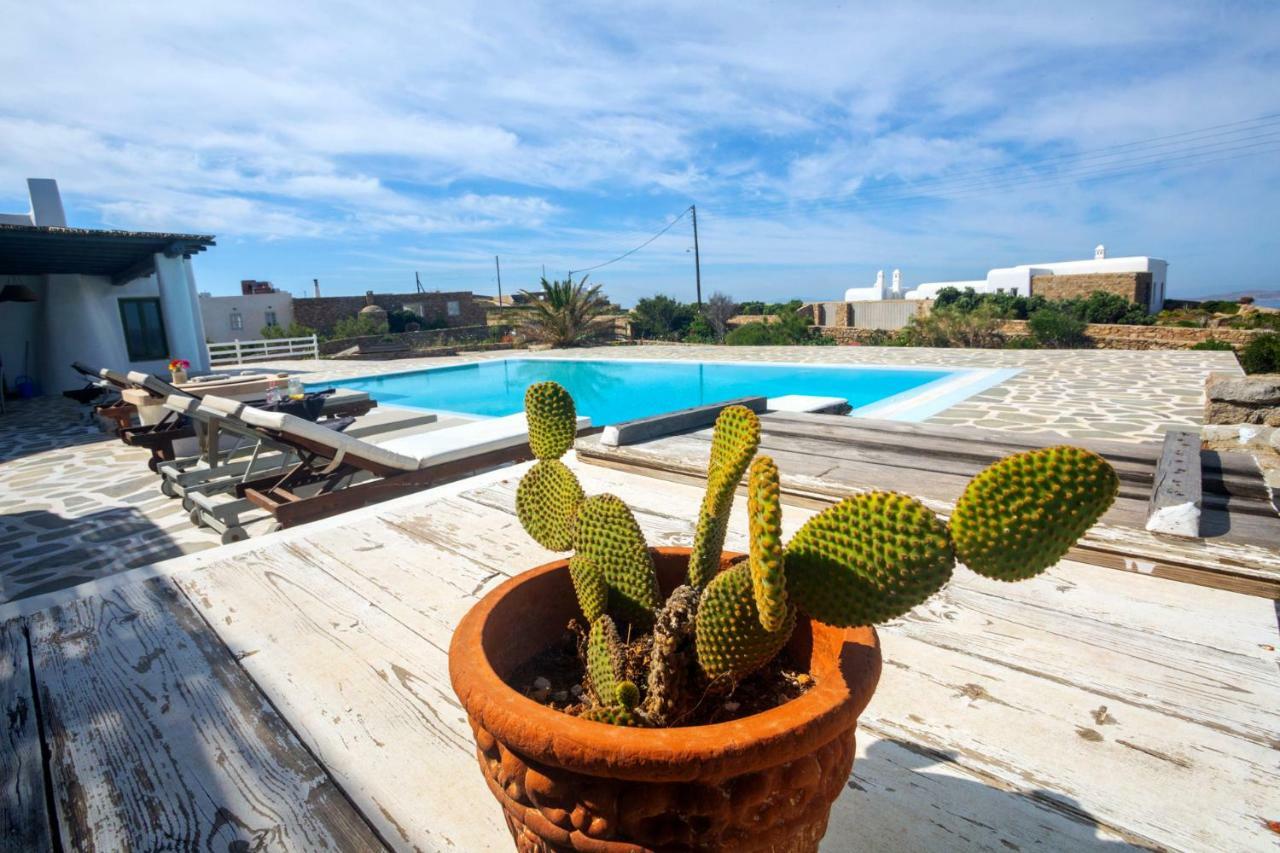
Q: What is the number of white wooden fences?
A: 1